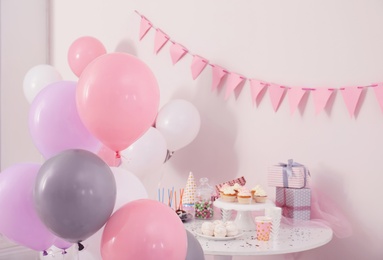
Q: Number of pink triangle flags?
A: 12